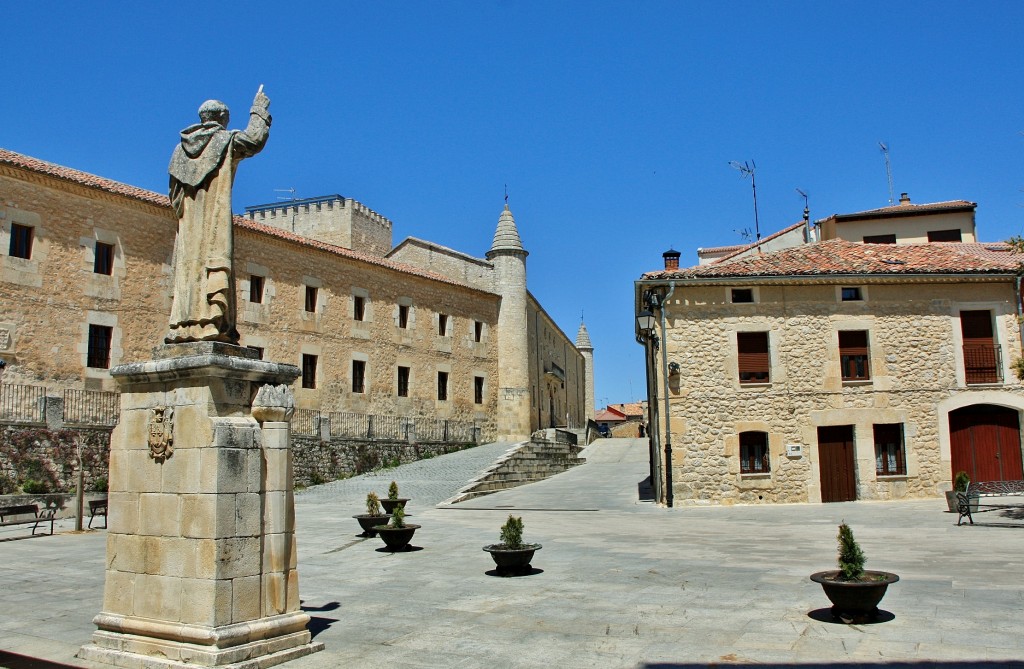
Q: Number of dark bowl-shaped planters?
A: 5